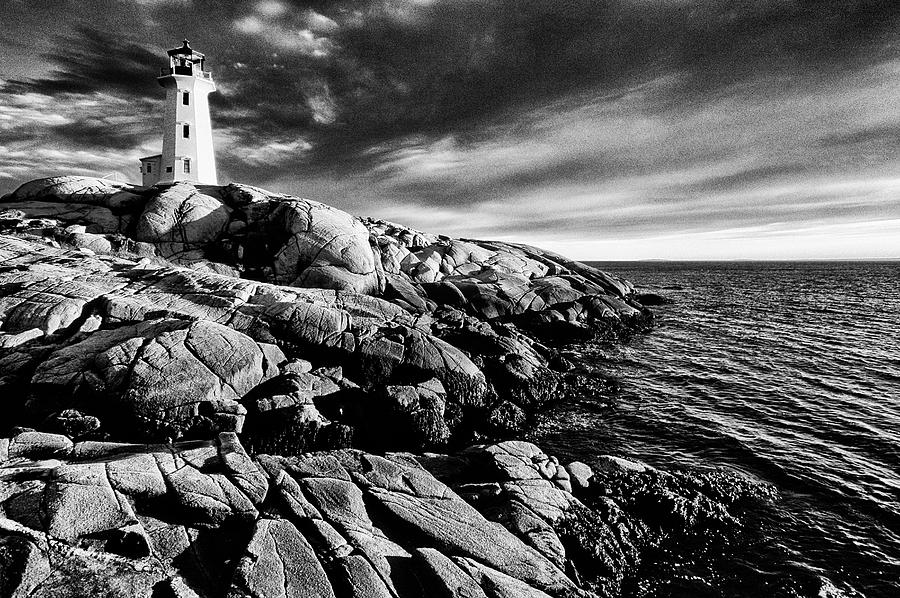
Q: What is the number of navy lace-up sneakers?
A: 0